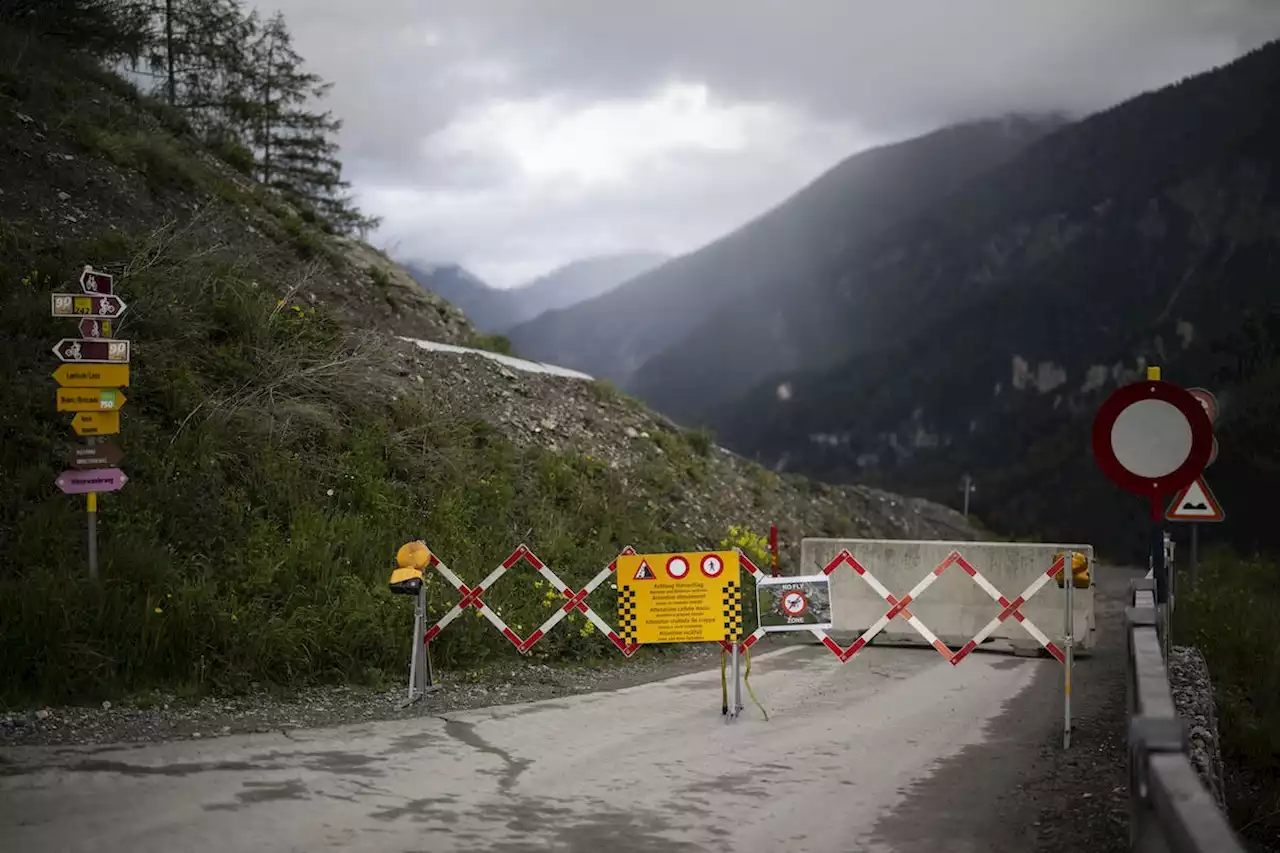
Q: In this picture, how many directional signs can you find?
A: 9